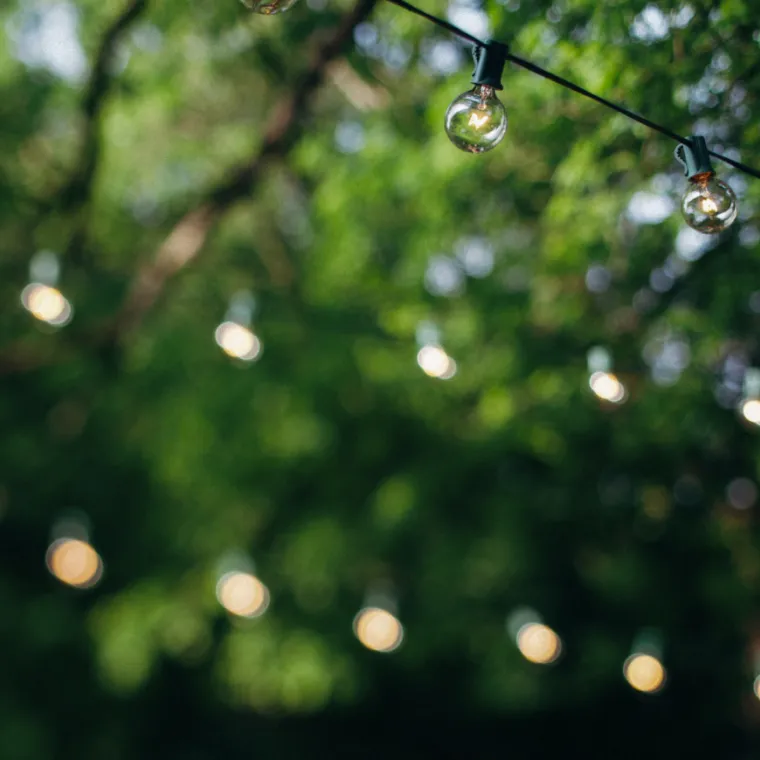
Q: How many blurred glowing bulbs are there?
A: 11